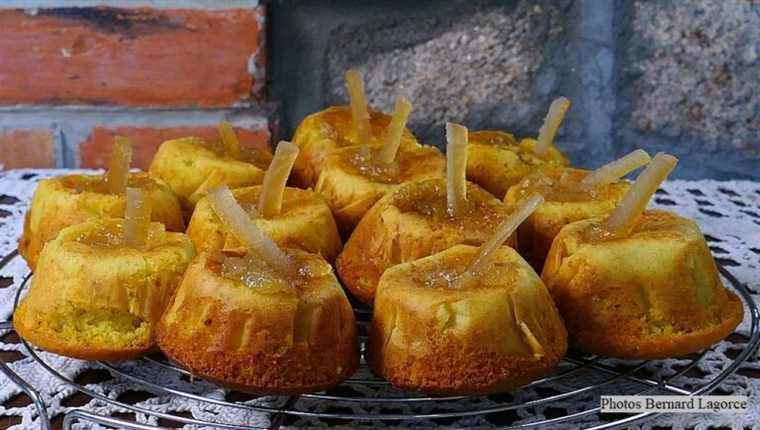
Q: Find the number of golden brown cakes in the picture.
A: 12